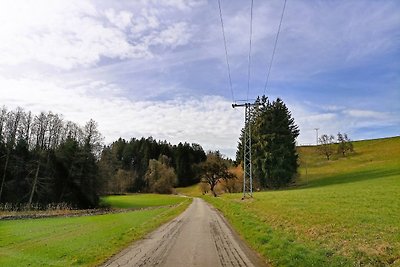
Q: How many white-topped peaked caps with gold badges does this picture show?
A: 0